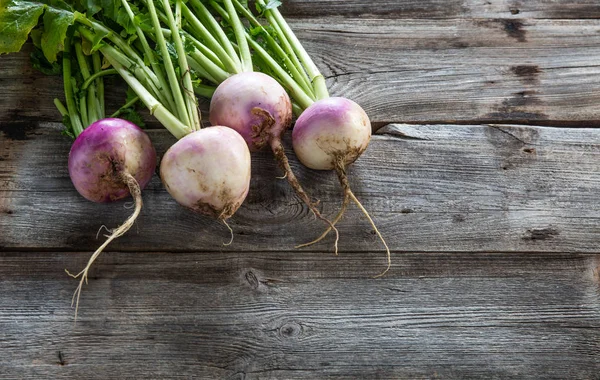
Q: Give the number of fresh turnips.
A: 4